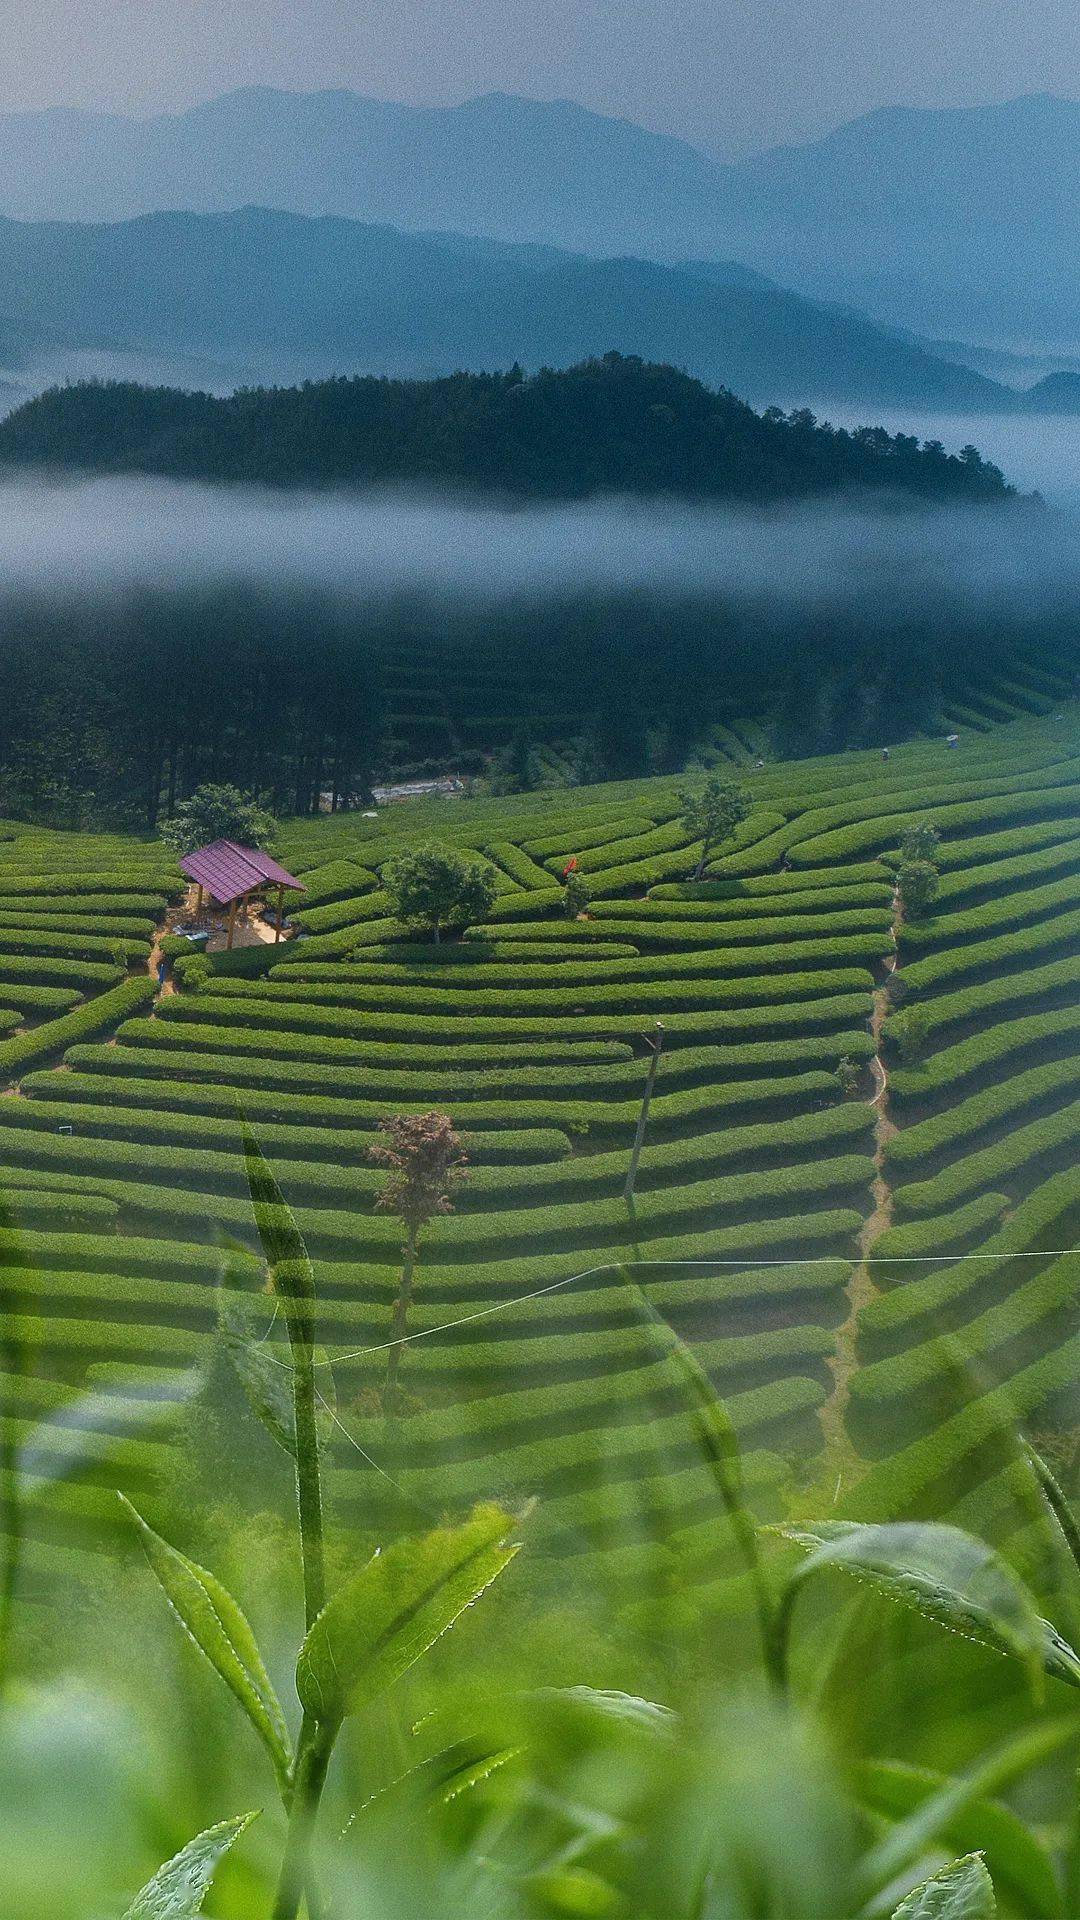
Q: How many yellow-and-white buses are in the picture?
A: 0